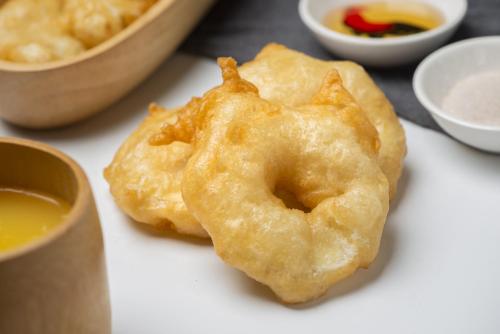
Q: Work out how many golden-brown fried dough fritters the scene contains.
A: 3